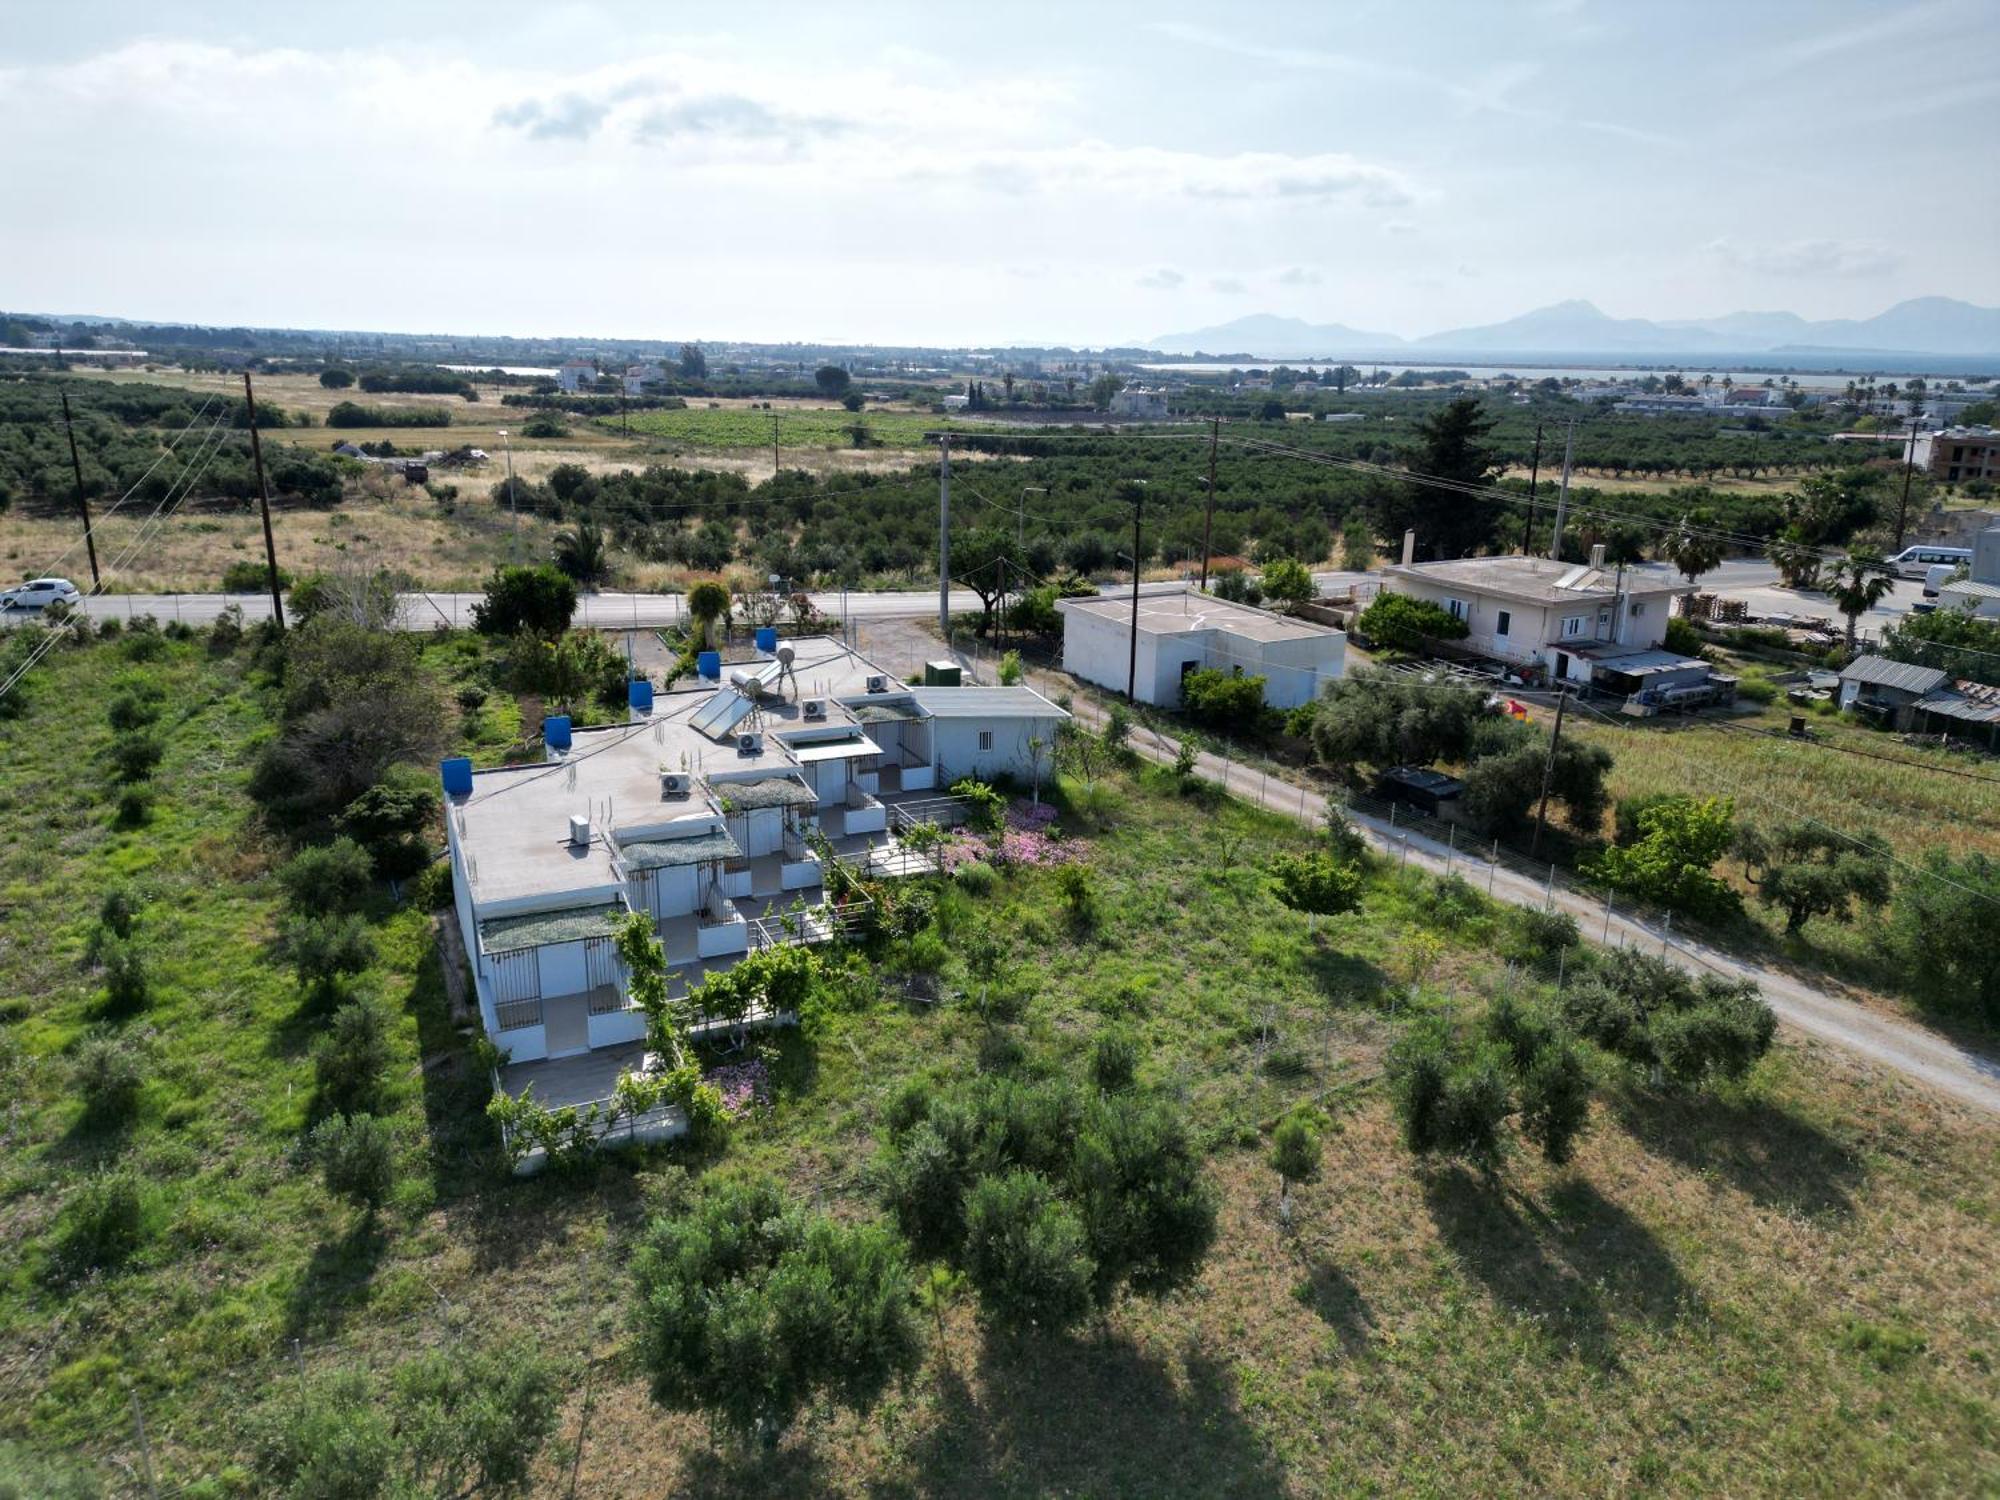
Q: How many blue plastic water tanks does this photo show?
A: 5